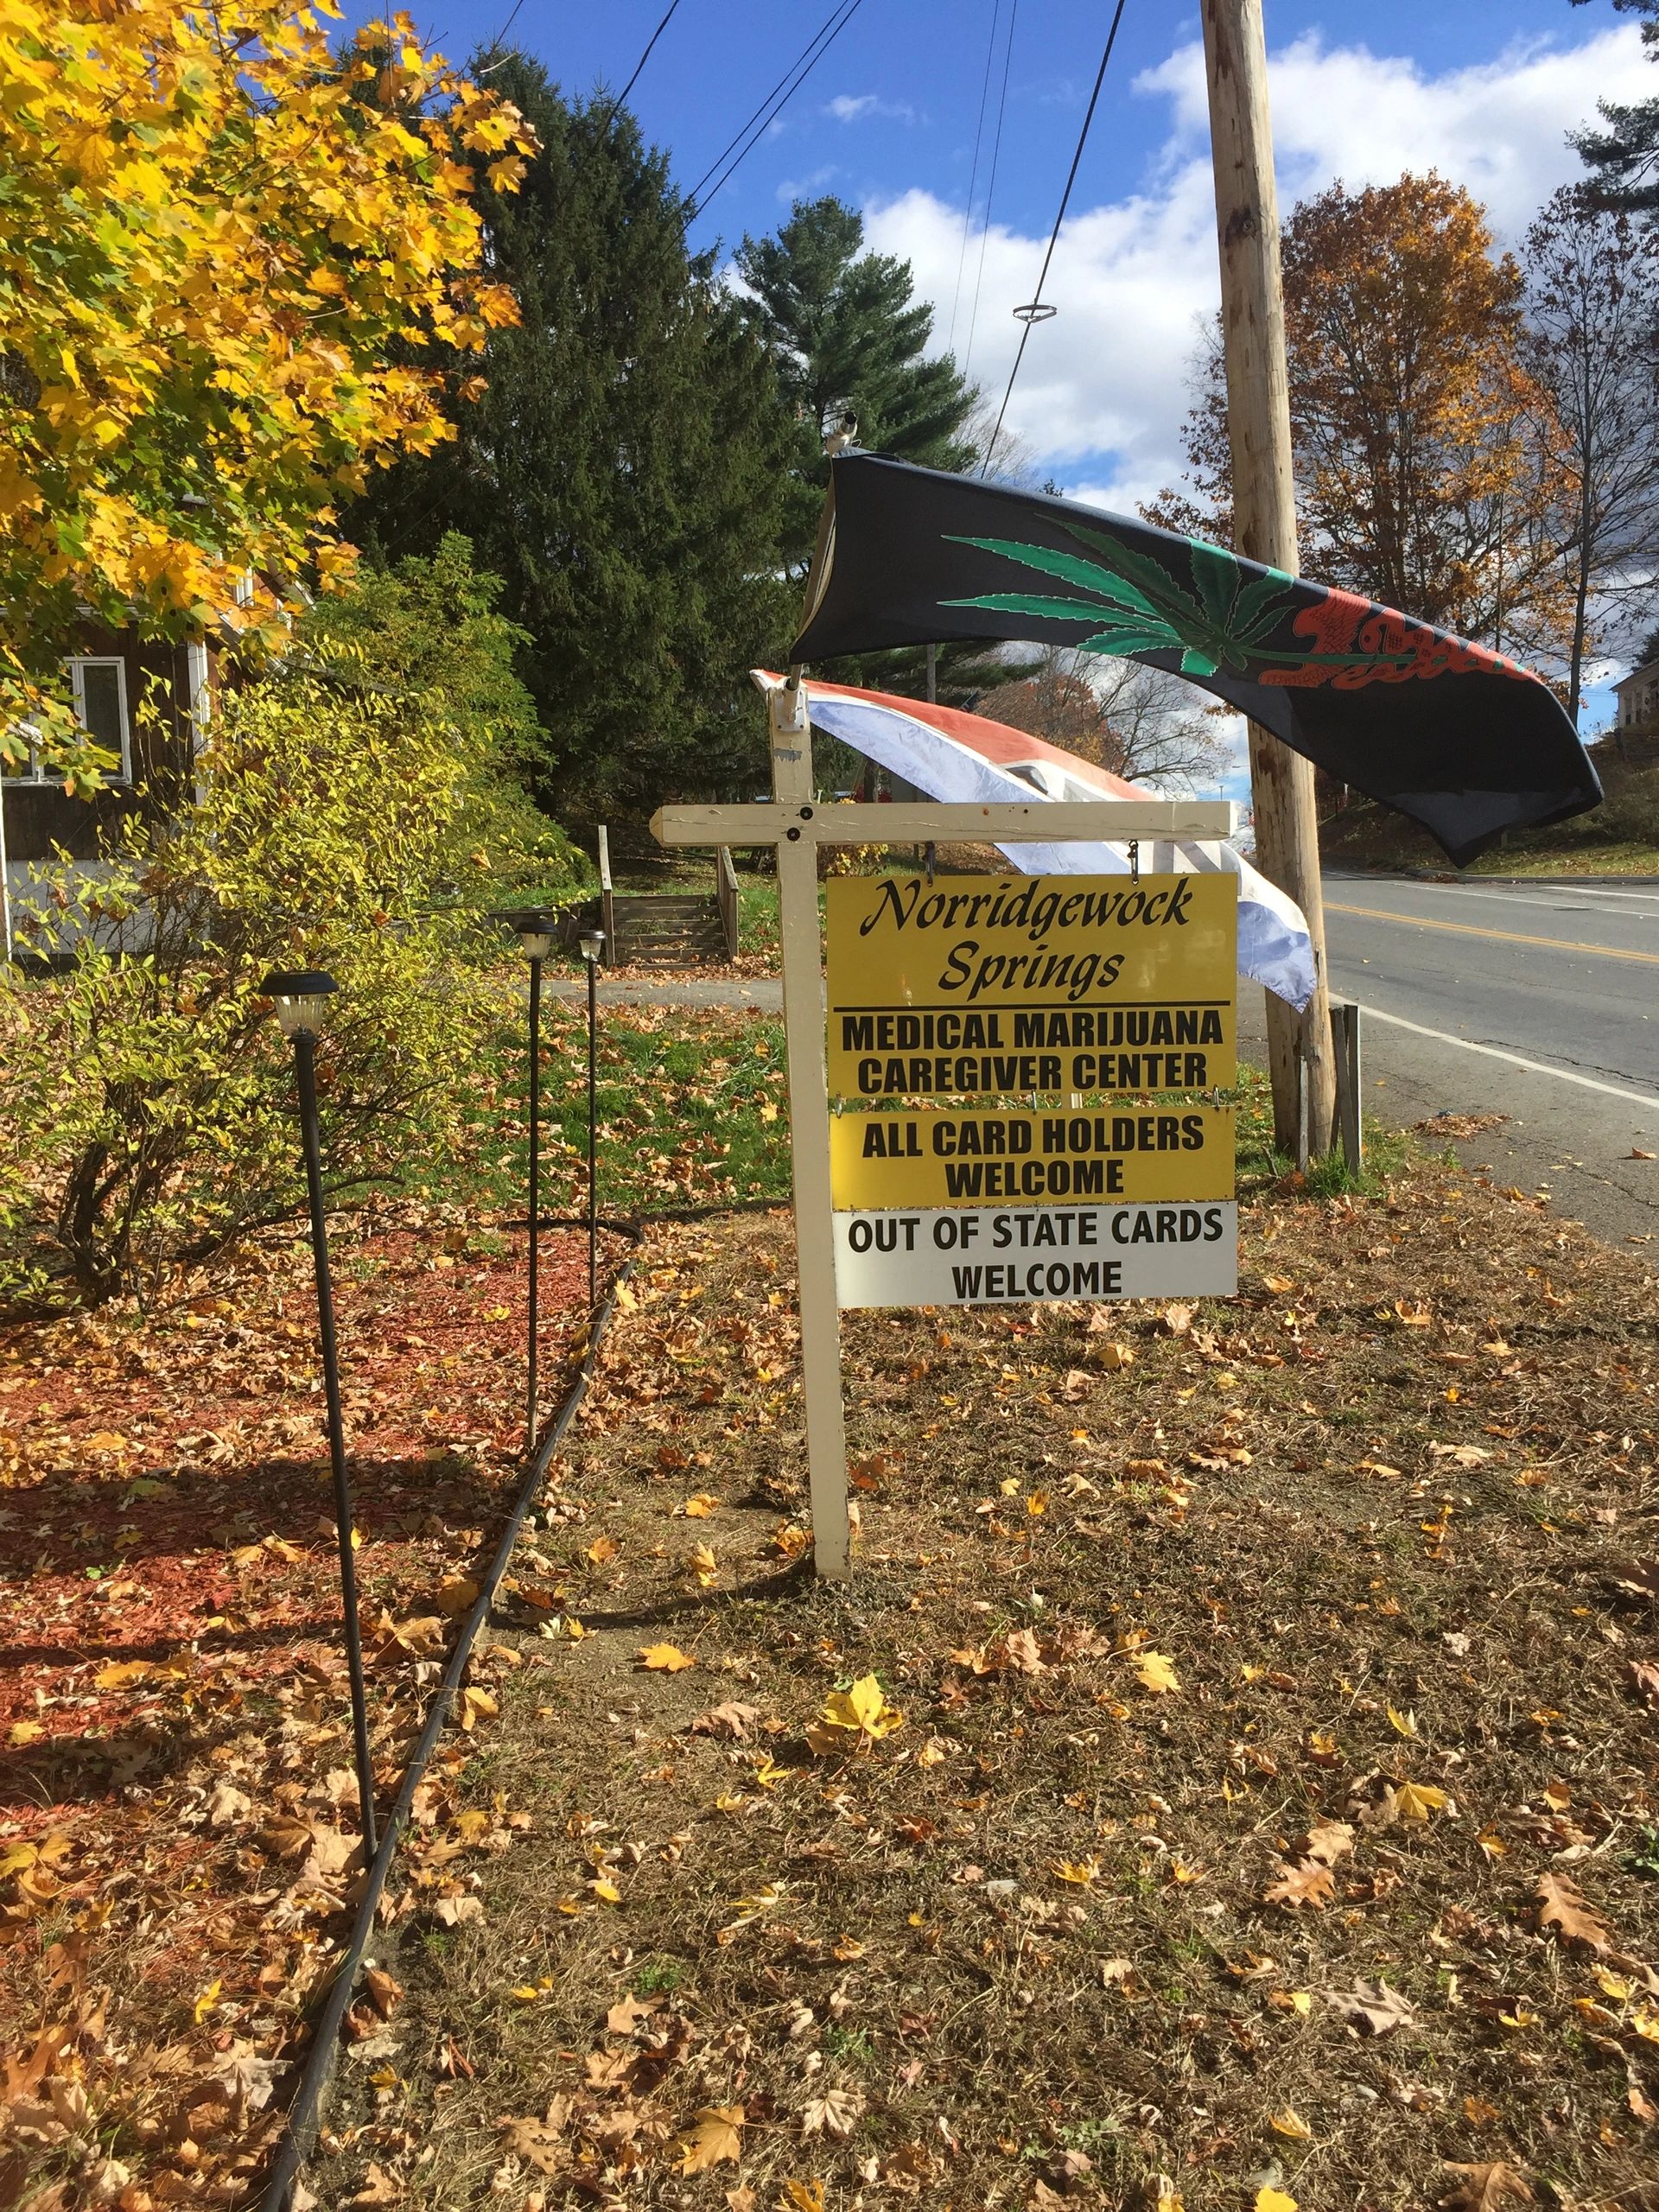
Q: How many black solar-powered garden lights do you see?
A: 3